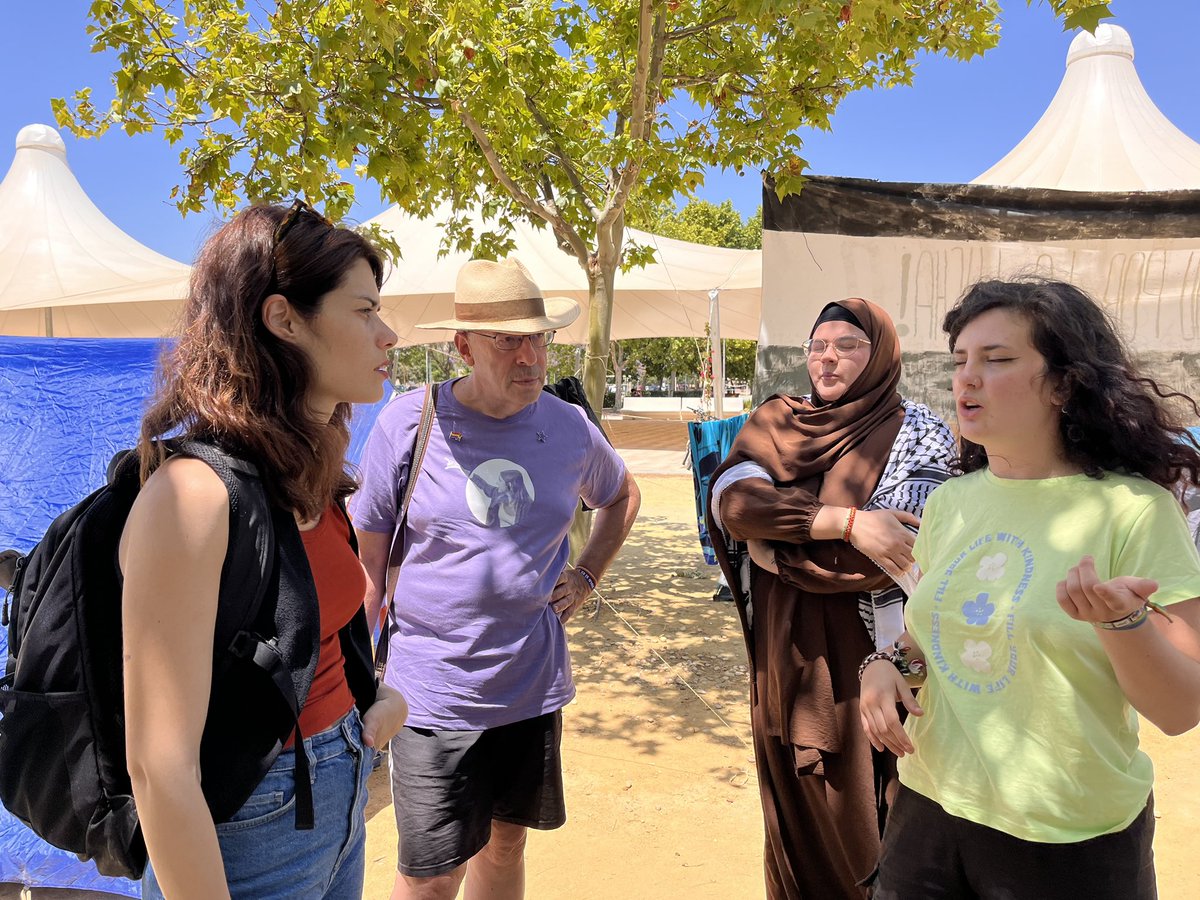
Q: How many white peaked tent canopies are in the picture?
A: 3